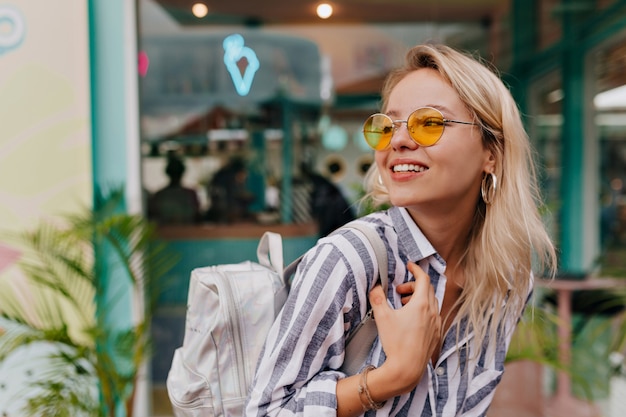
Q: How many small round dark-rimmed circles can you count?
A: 2